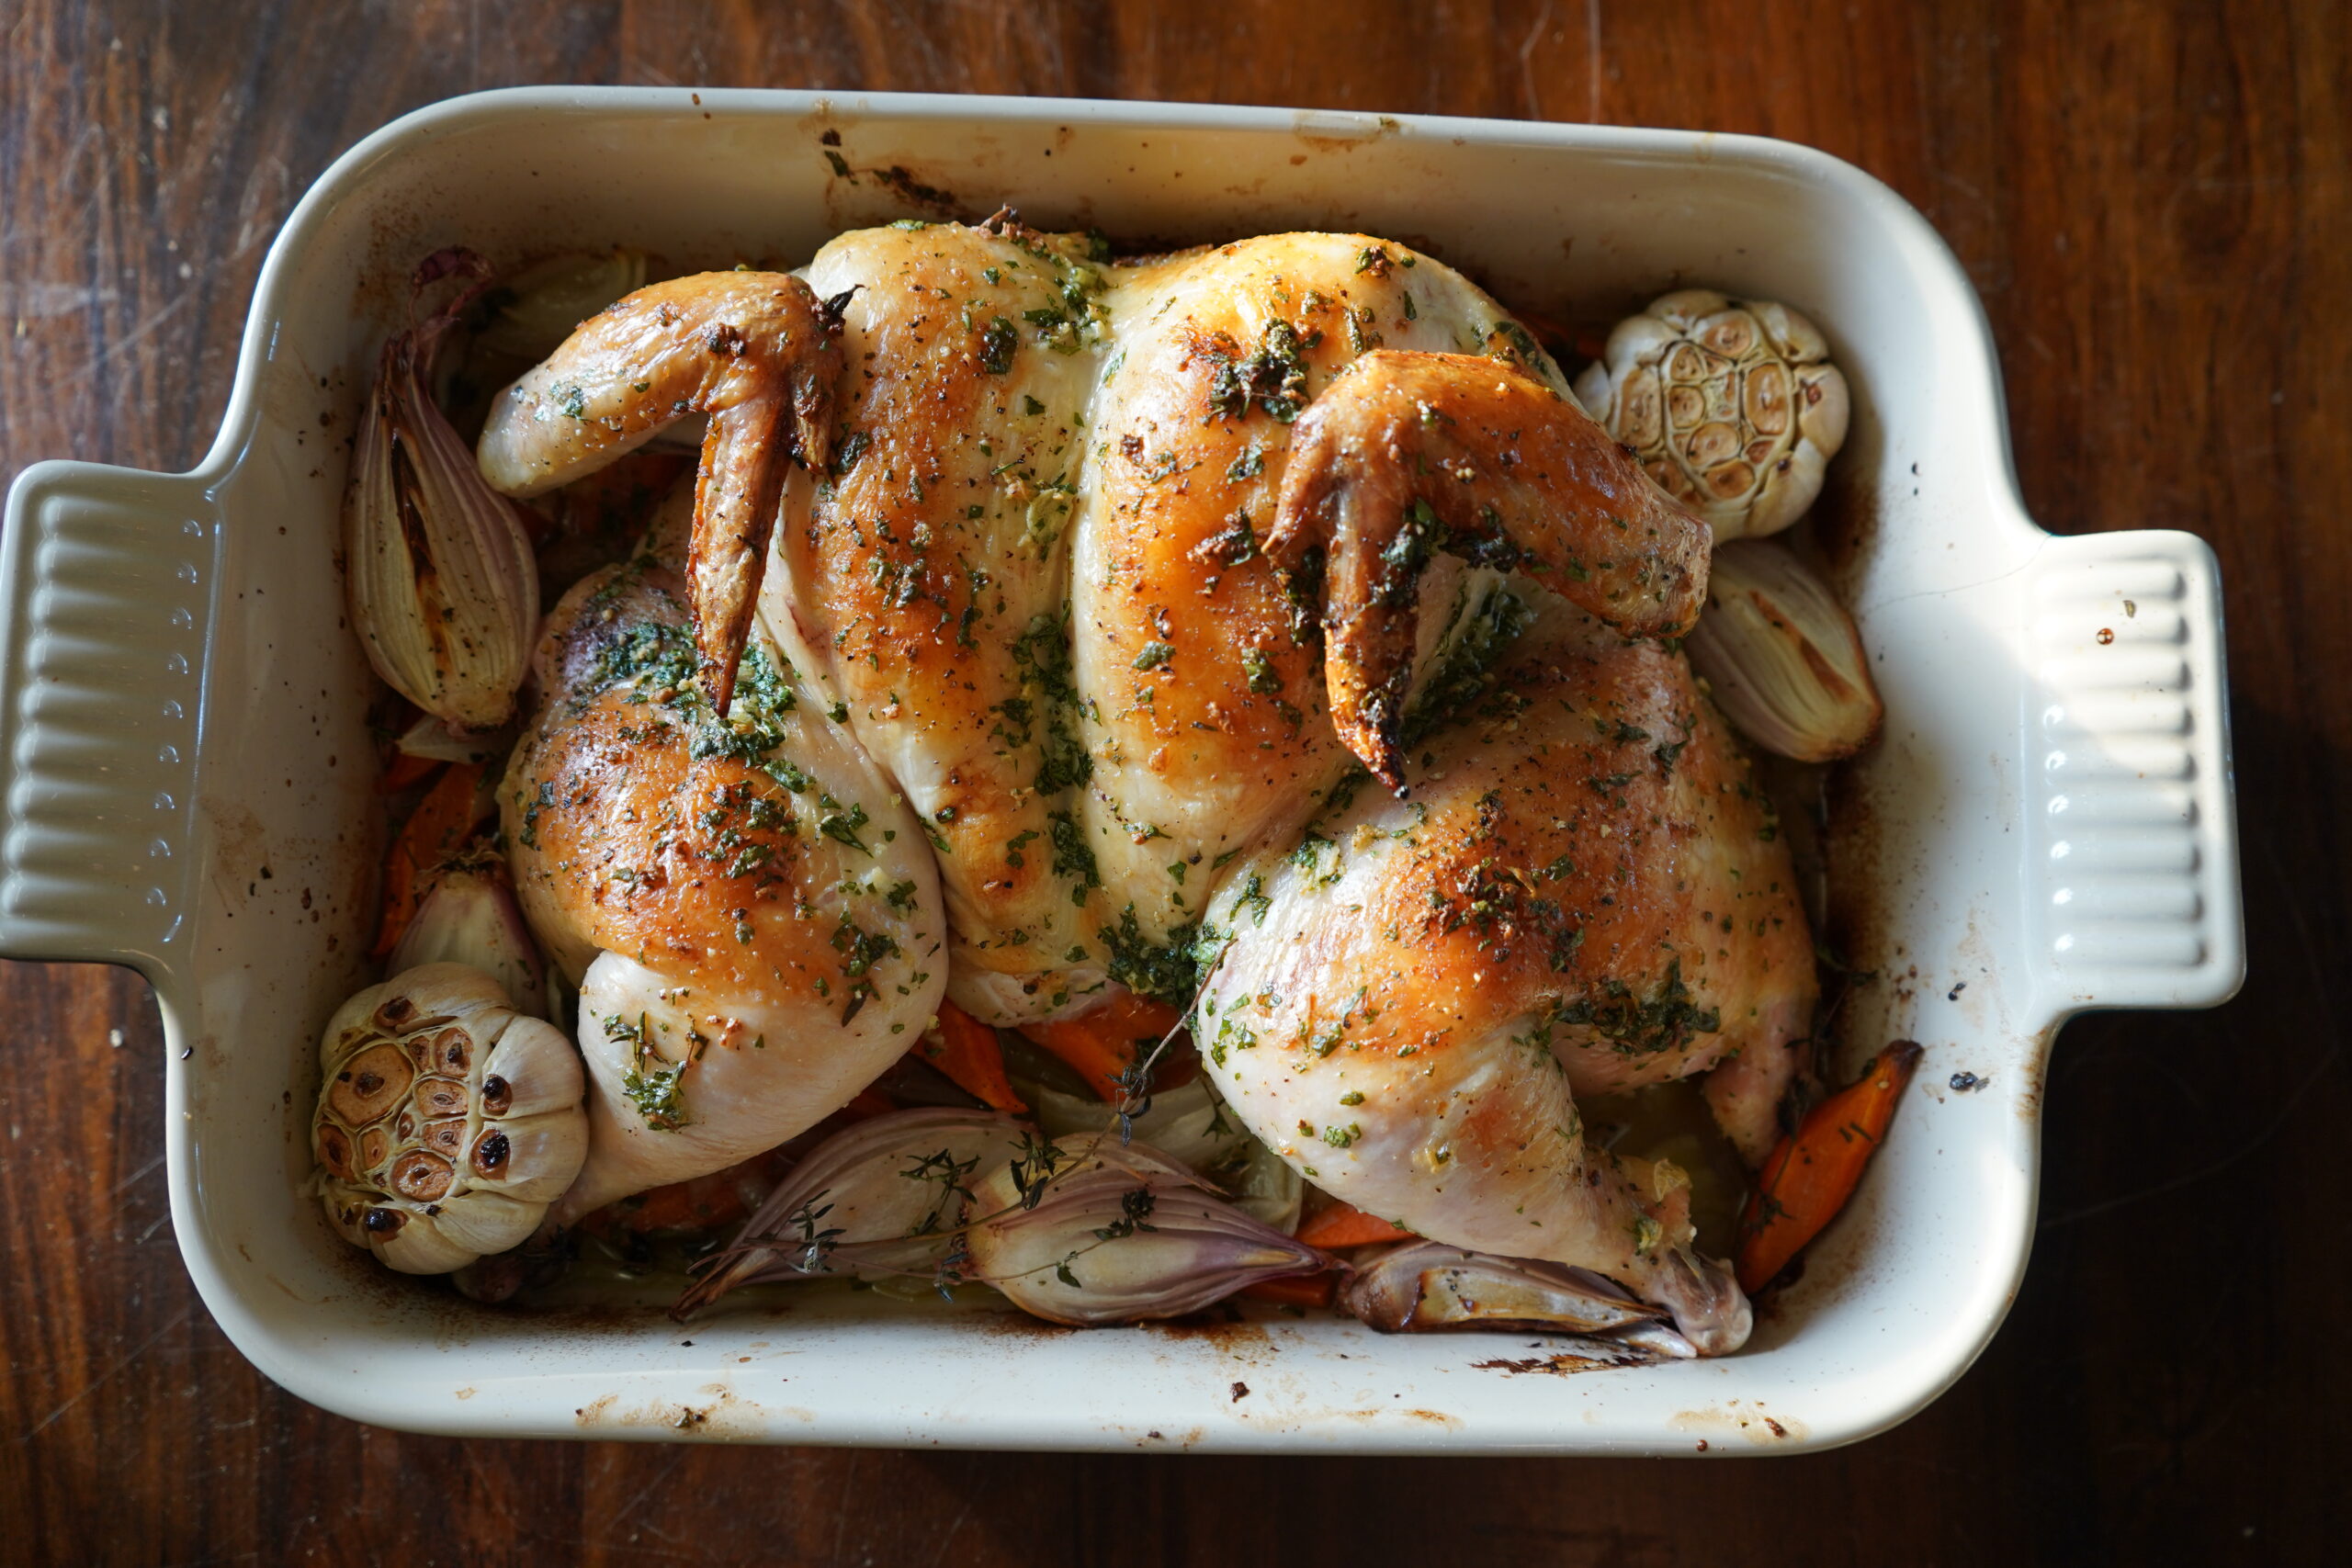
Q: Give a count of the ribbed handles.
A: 2